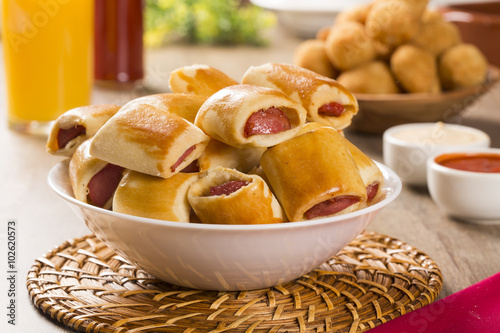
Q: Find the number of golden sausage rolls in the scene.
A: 12